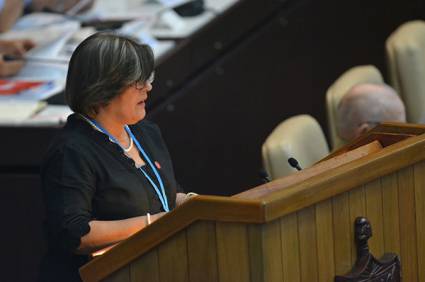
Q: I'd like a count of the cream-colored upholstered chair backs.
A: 3